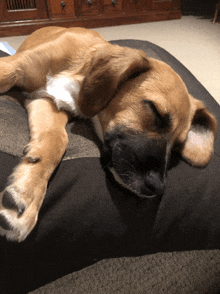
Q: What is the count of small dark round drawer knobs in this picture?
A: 3